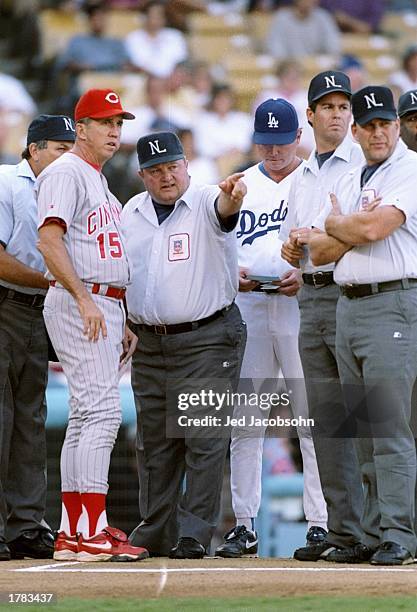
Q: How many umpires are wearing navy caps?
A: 5